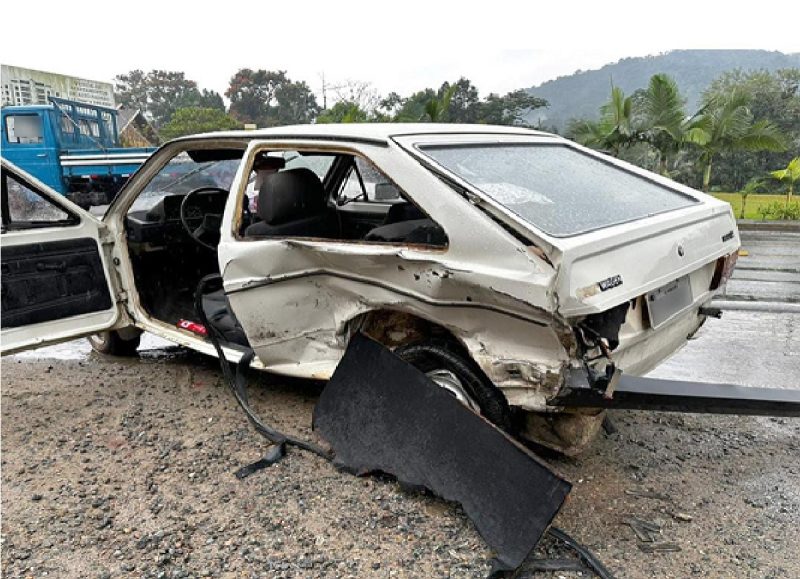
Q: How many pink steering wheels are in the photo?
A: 0